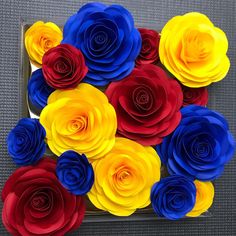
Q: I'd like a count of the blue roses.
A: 6